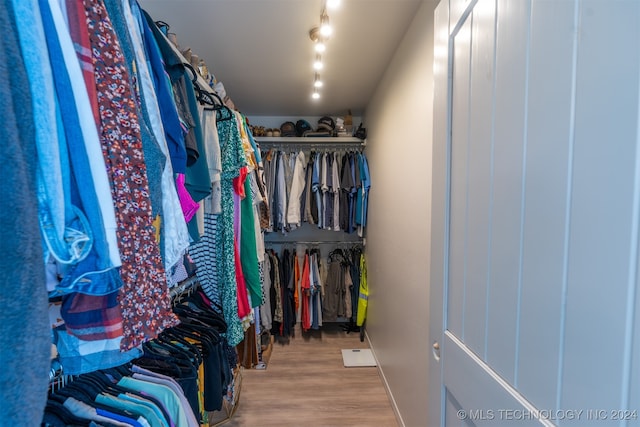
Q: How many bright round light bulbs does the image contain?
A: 6